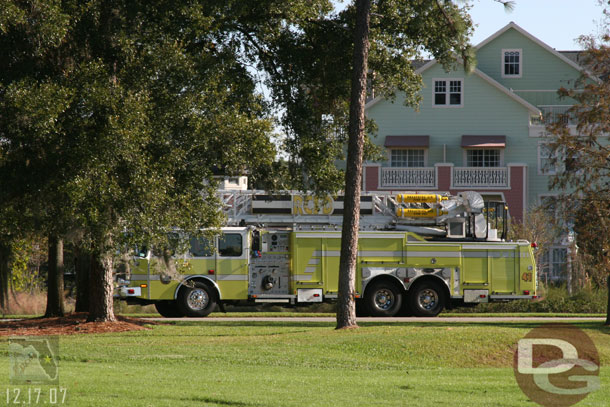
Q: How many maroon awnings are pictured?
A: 2